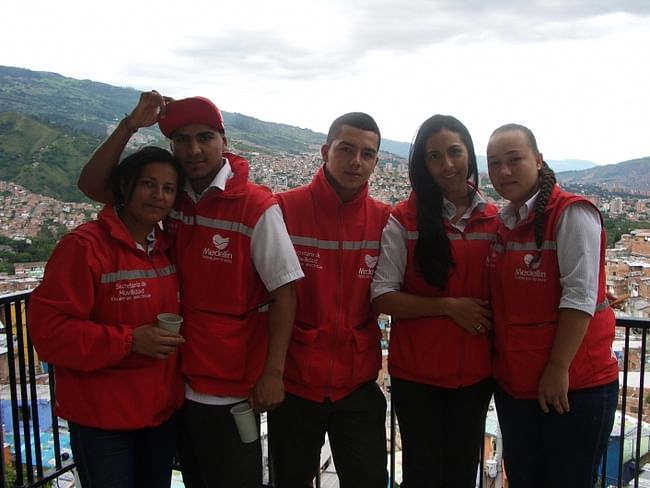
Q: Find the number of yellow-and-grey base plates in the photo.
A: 0